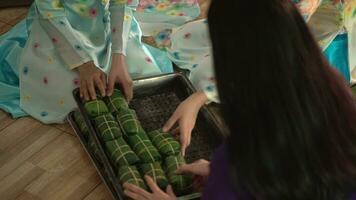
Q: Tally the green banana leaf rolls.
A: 10